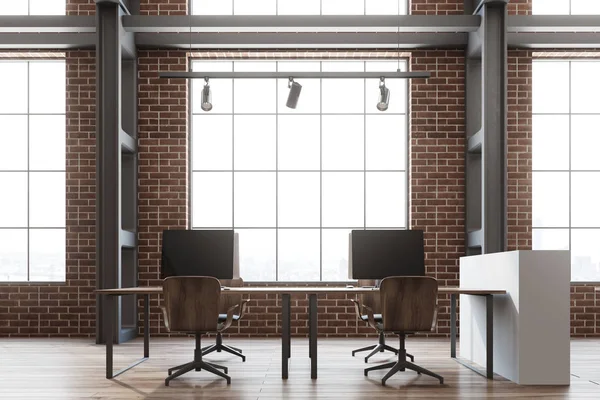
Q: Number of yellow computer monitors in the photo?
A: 0